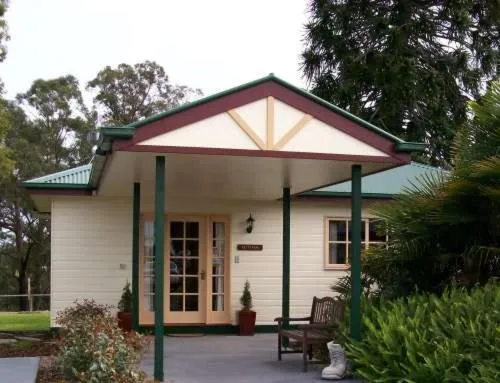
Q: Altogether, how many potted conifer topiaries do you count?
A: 2